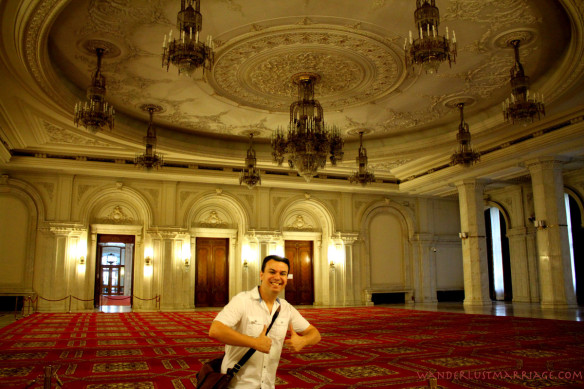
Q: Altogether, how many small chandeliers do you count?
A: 8